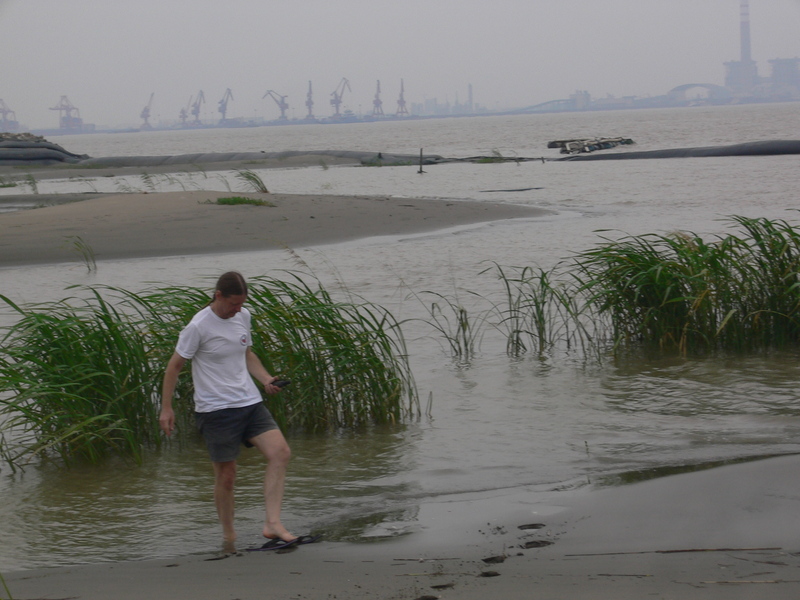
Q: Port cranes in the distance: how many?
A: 11